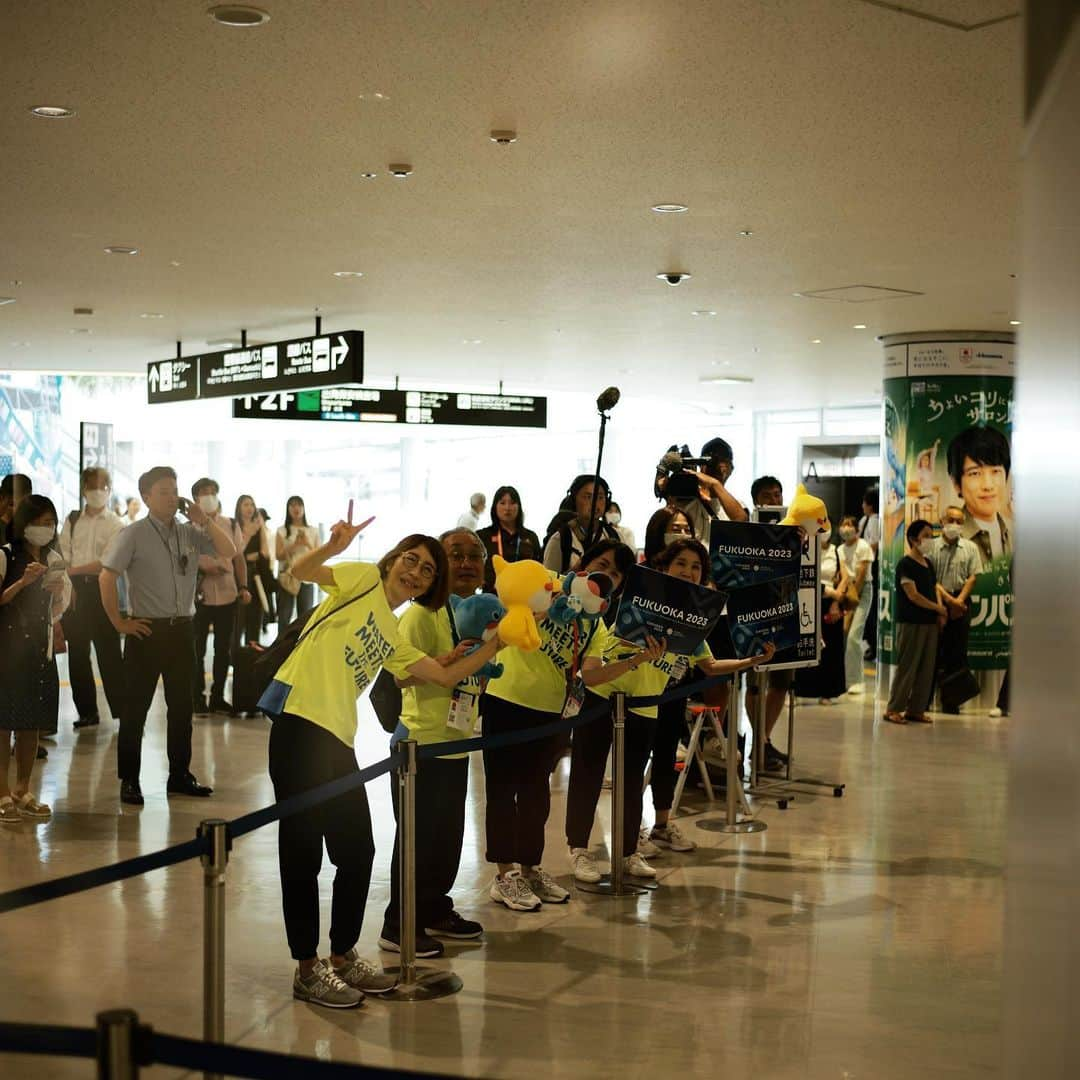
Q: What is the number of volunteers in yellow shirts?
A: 5